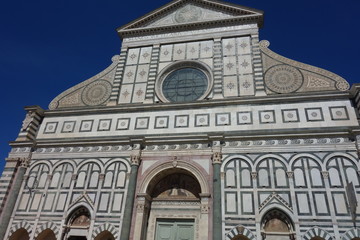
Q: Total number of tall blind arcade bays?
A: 8